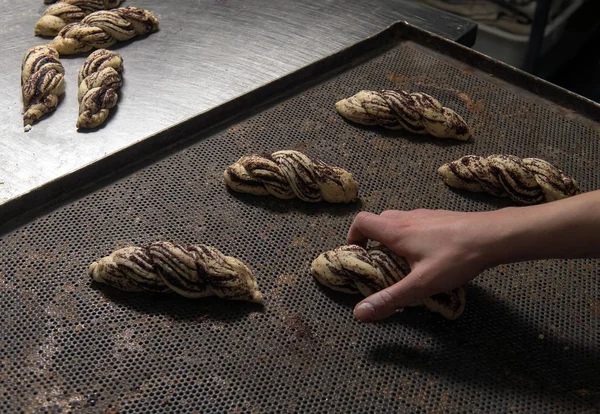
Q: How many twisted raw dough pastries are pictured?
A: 9